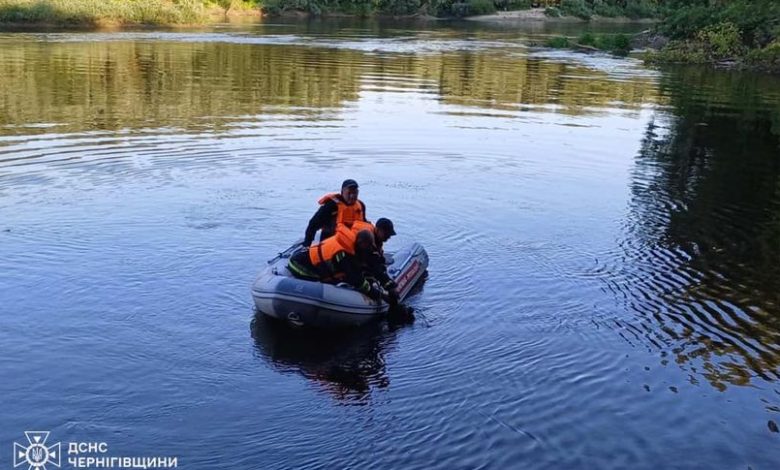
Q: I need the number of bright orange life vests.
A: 3